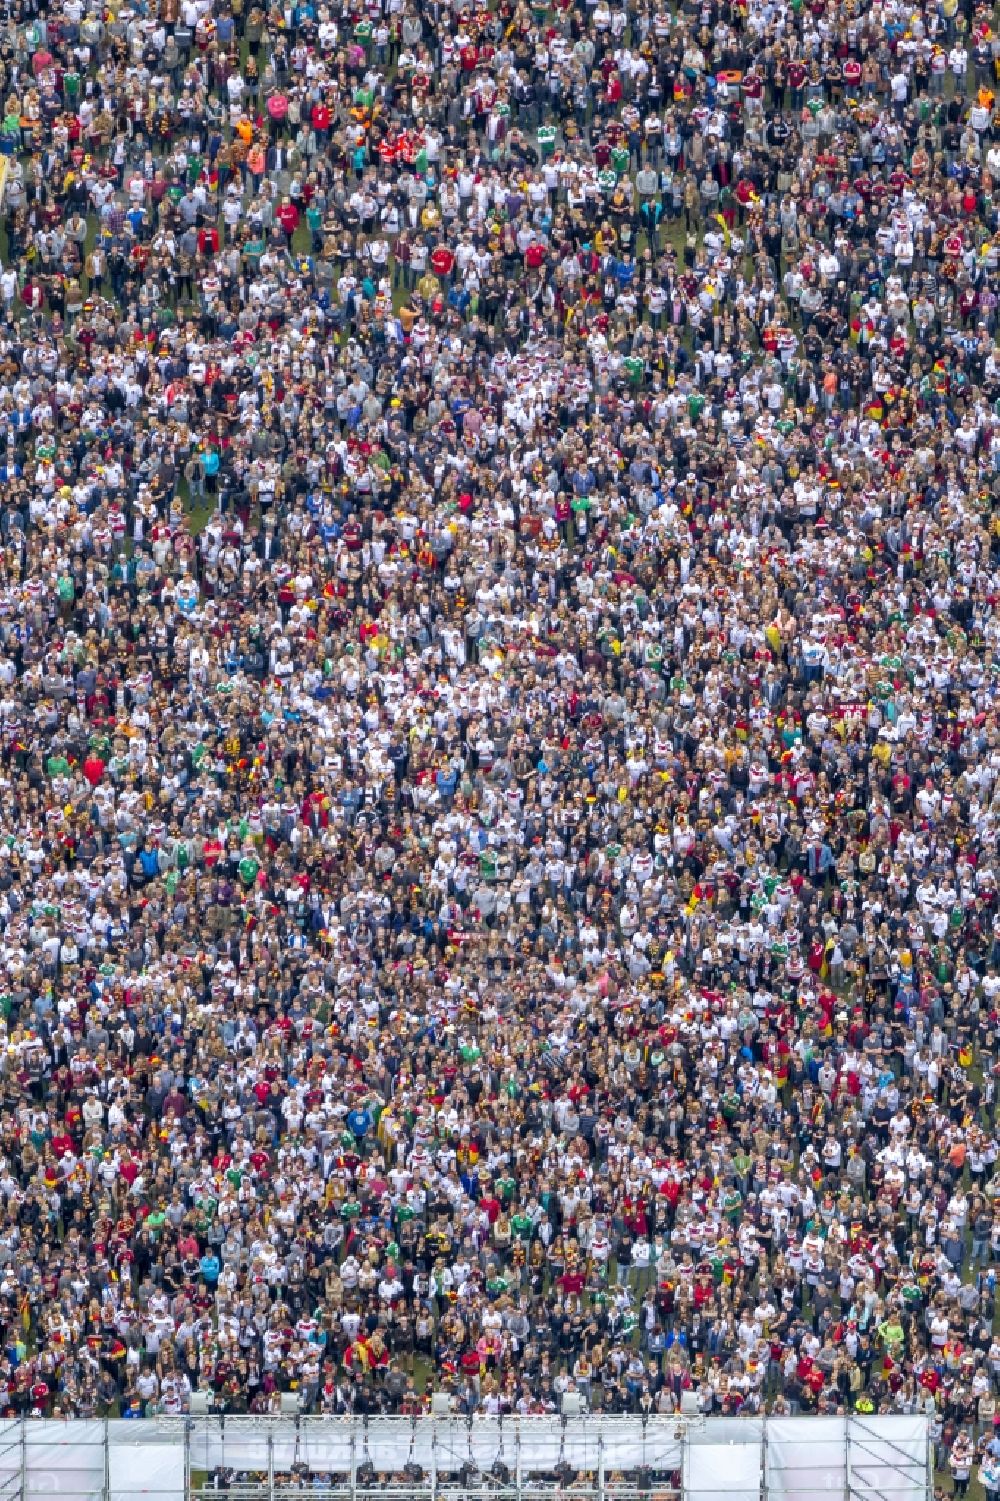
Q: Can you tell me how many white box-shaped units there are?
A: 5